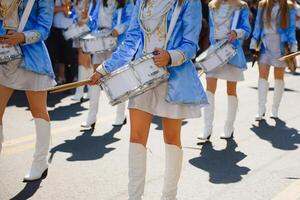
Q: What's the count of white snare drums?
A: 5